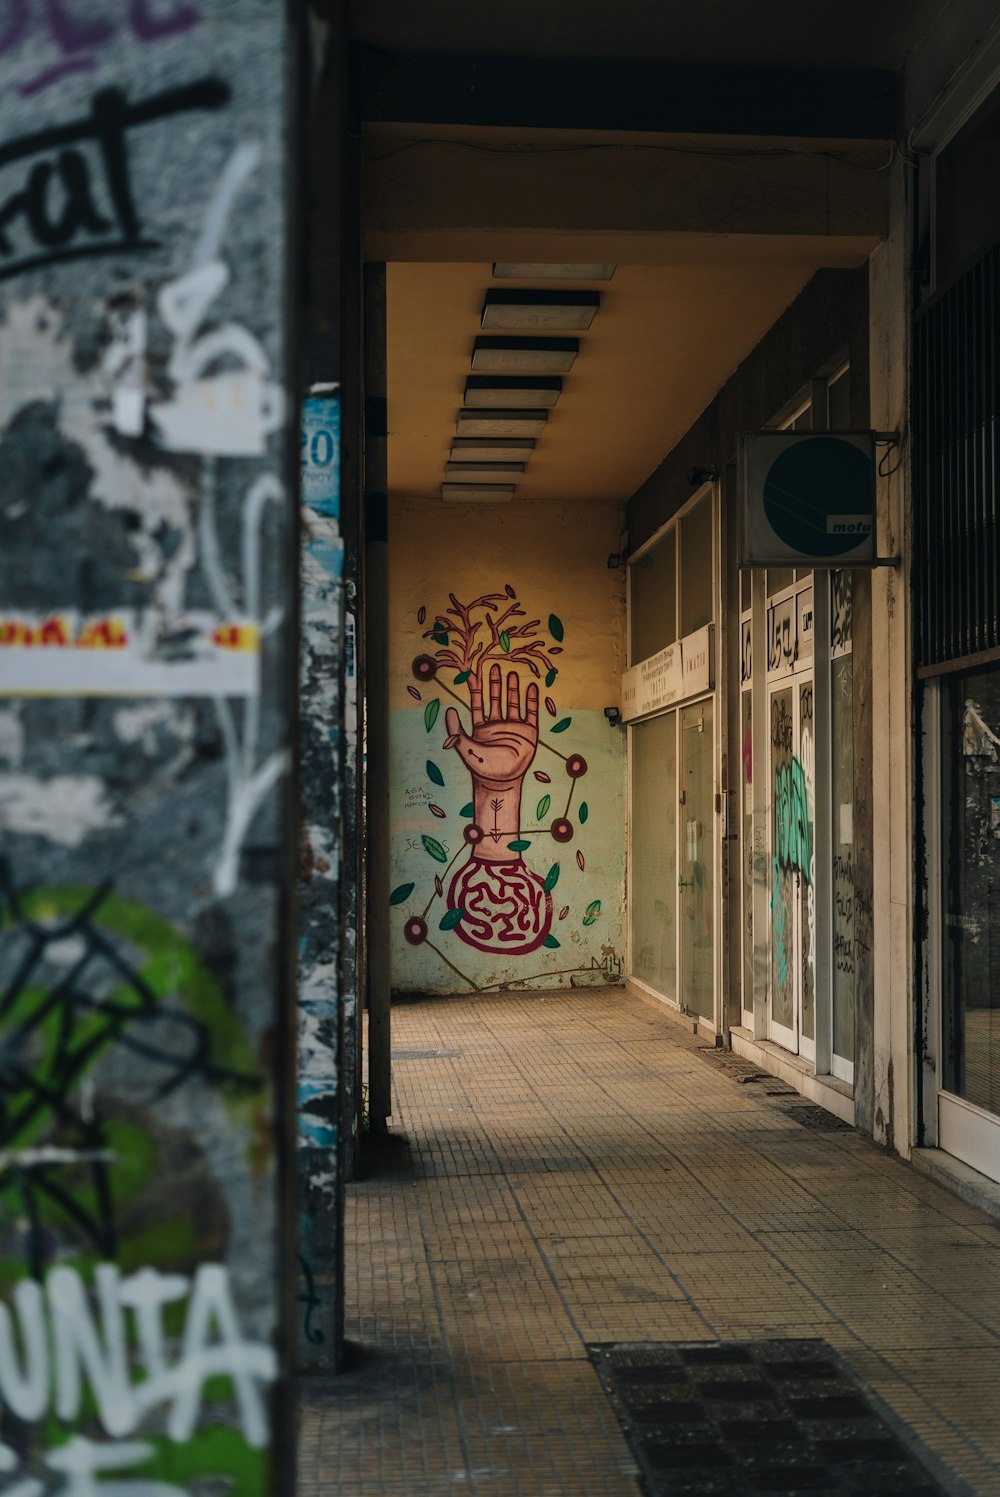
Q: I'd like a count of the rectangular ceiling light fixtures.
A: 8